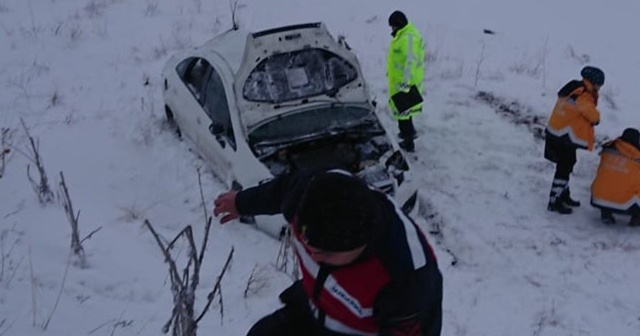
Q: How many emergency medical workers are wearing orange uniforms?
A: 2